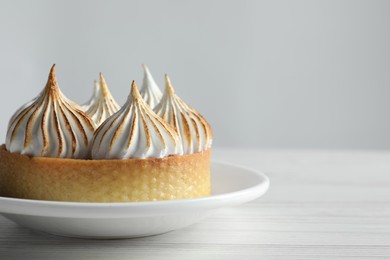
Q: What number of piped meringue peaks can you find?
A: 6